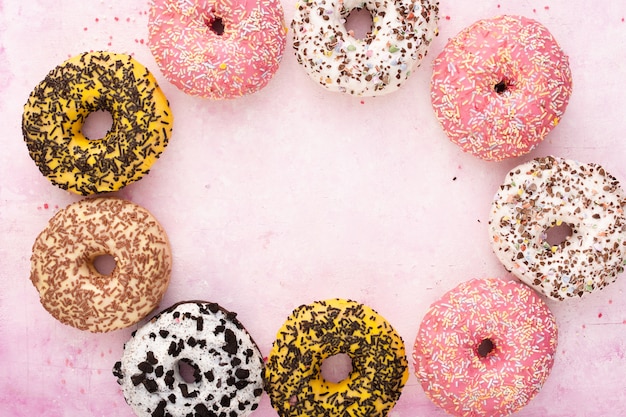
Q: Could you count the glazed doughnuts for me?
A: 9